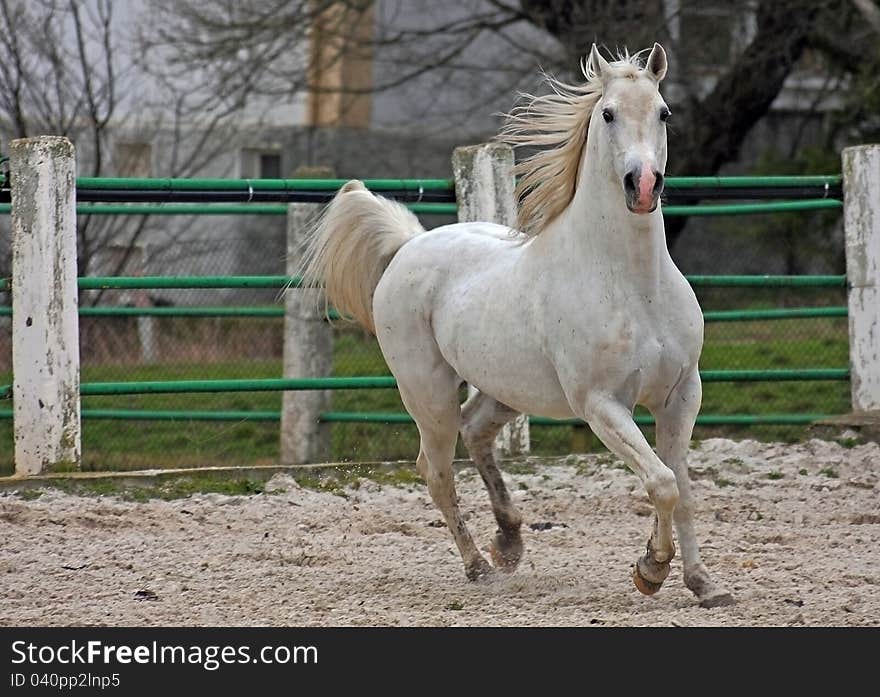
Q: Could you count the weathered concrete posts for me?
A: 4